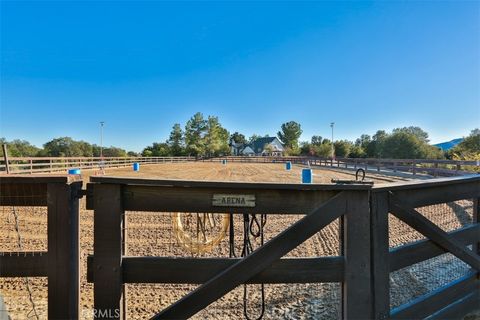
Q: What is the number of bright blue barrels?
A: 5